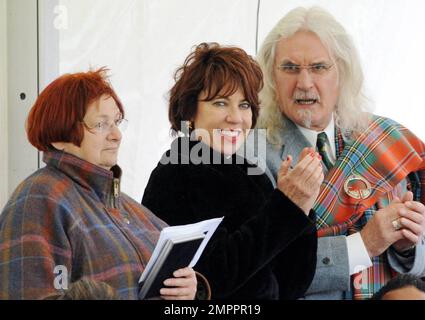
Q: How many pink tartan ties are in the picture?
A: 0